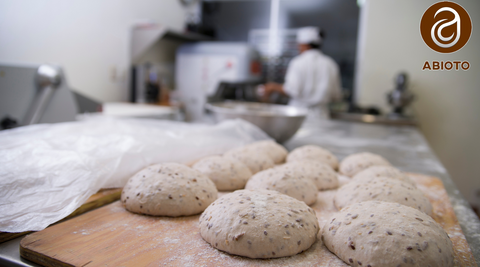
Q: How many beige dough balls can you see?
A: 12